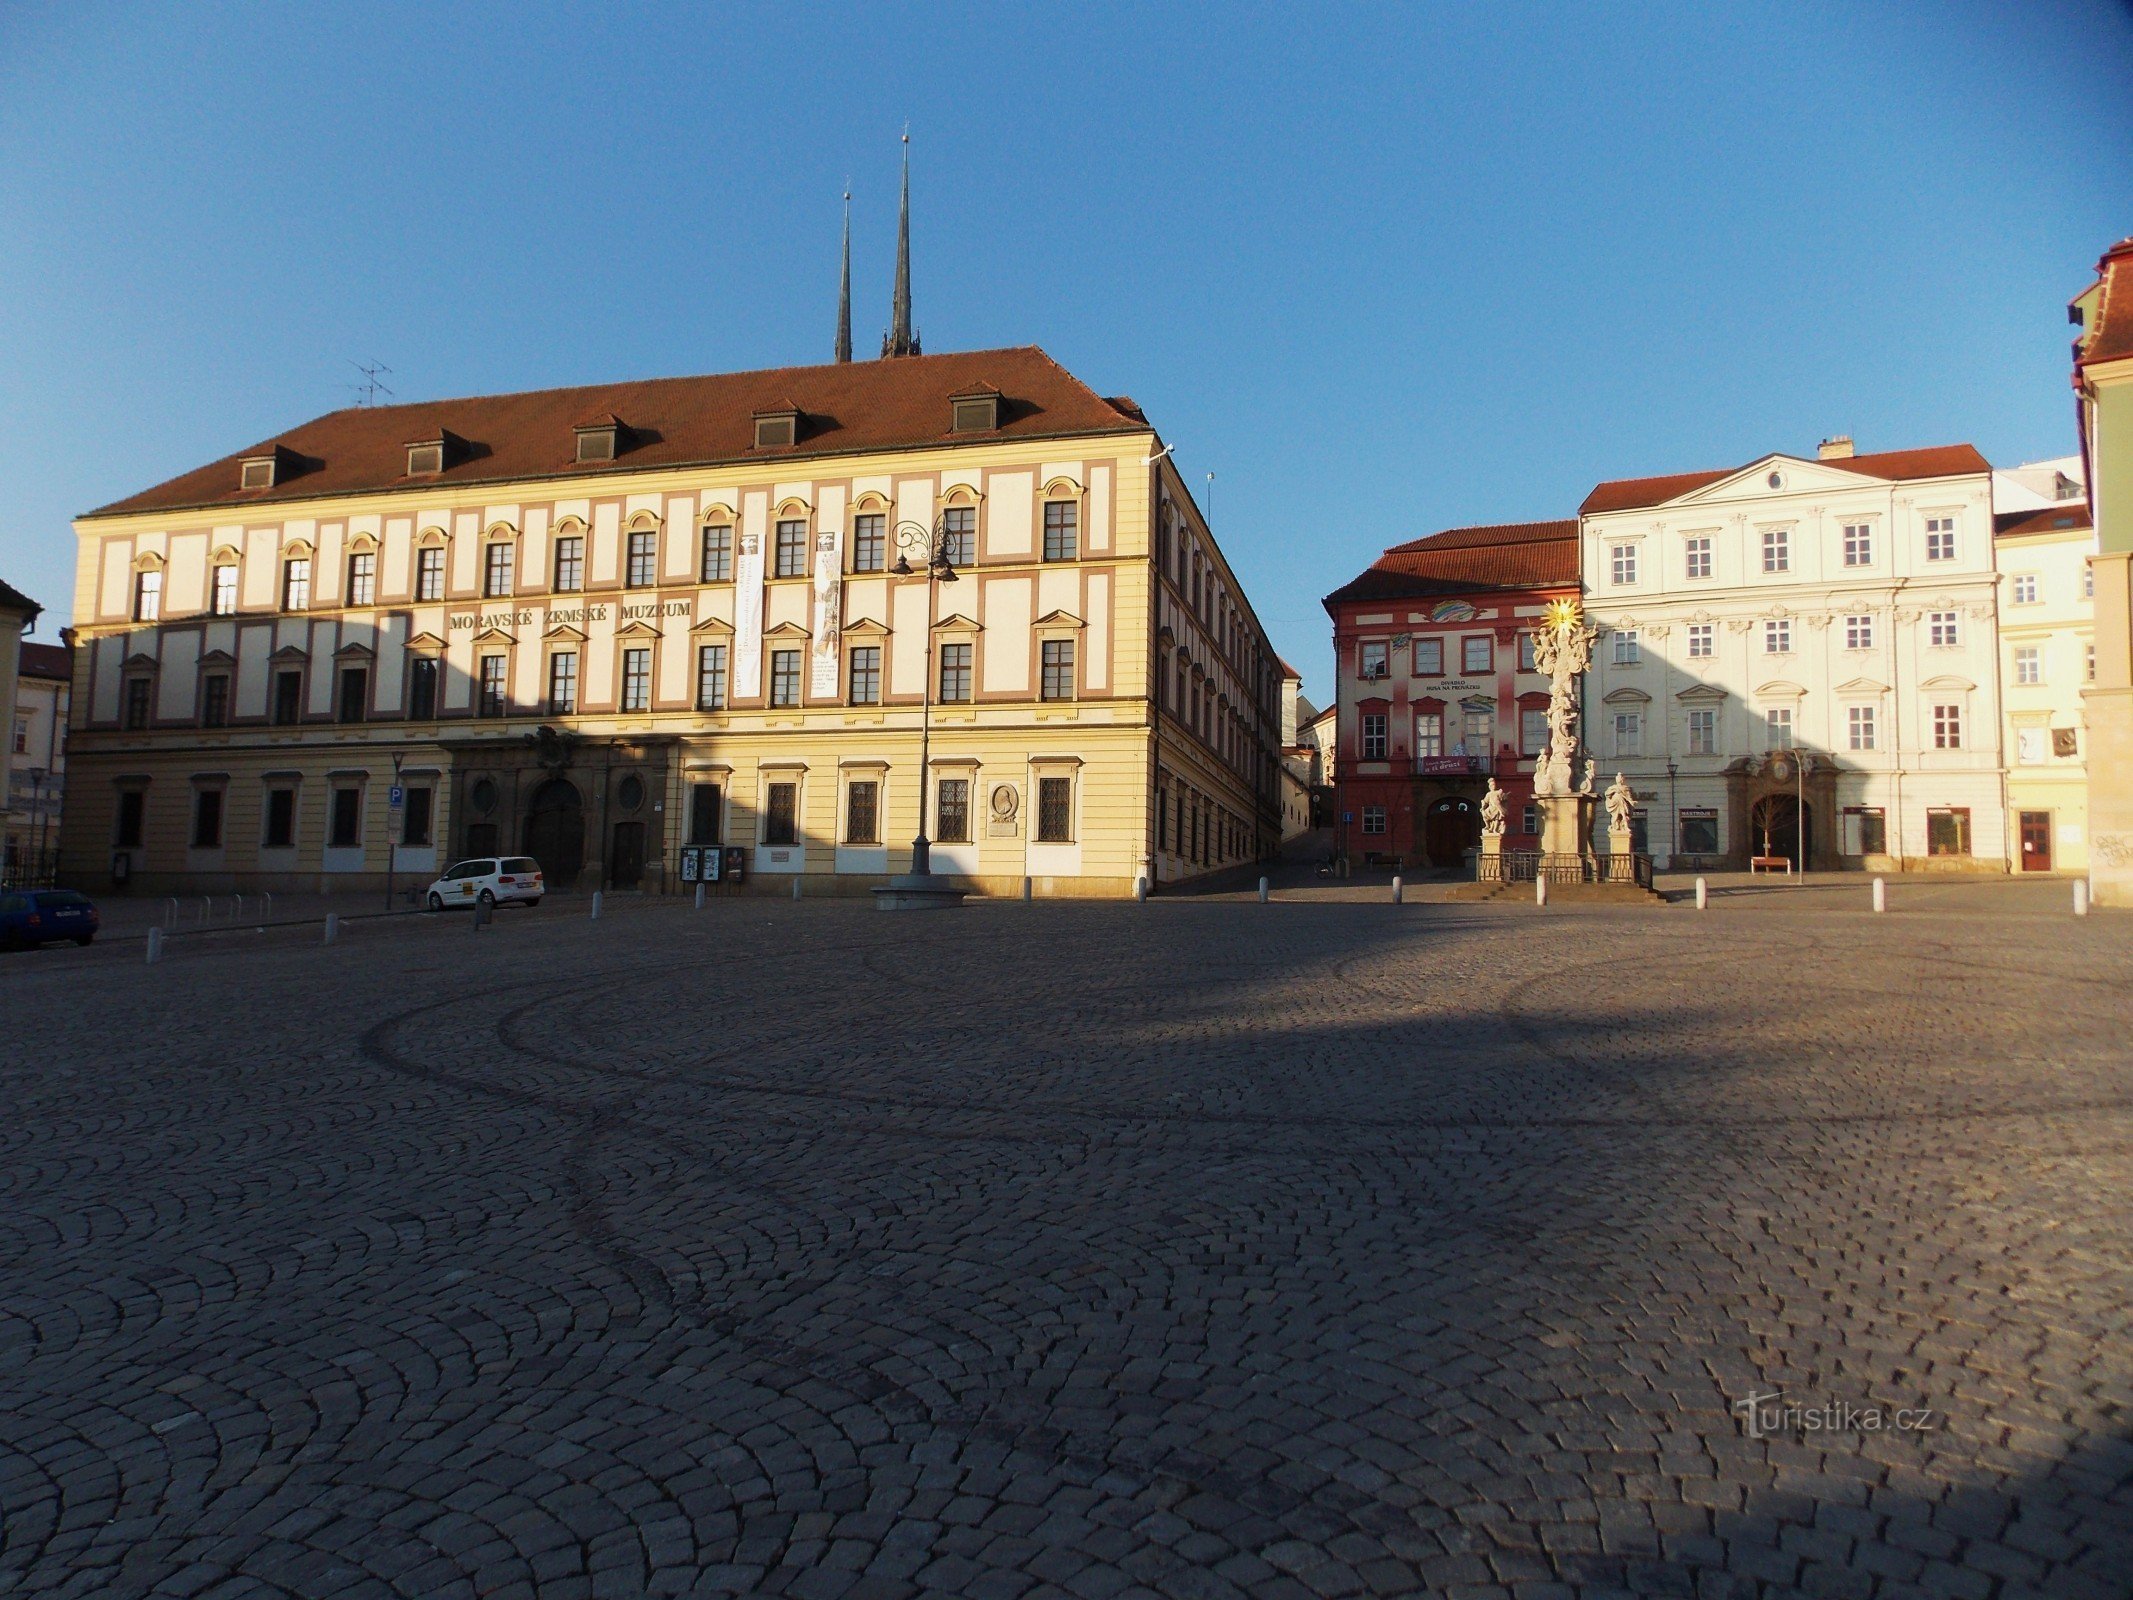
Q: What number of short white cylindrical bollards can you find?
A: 13